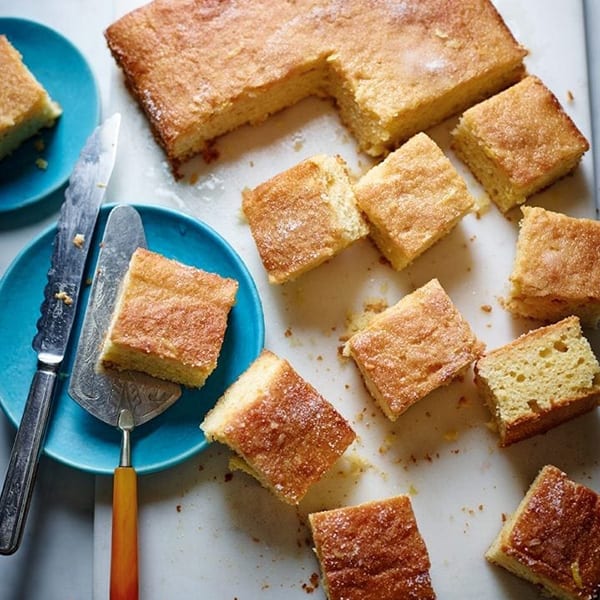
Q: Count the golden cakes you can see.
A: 12